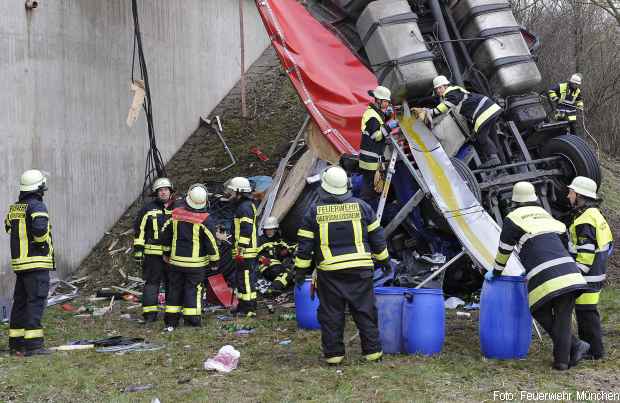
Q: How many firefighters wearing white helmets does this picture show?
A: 11